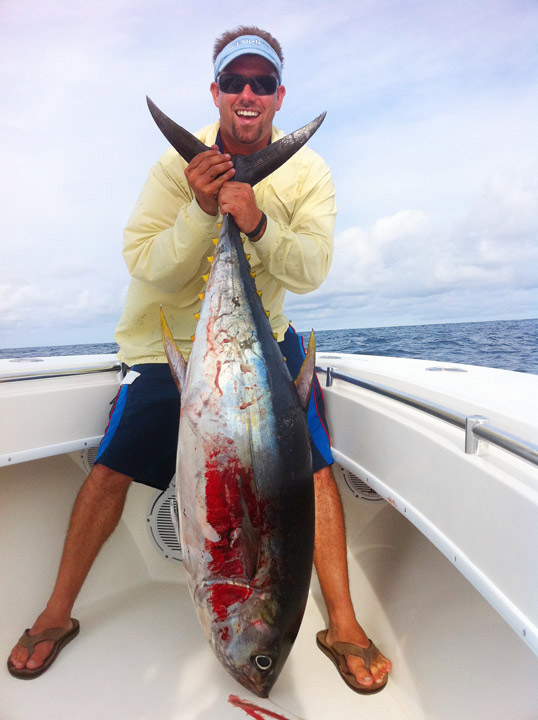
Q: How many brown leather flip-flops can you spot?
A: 2